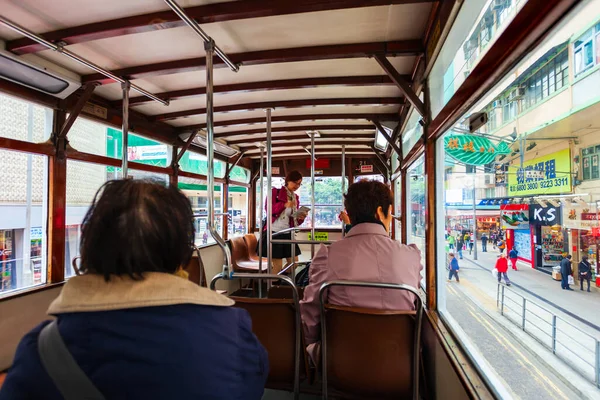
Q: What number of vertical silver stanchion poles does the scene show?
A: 6